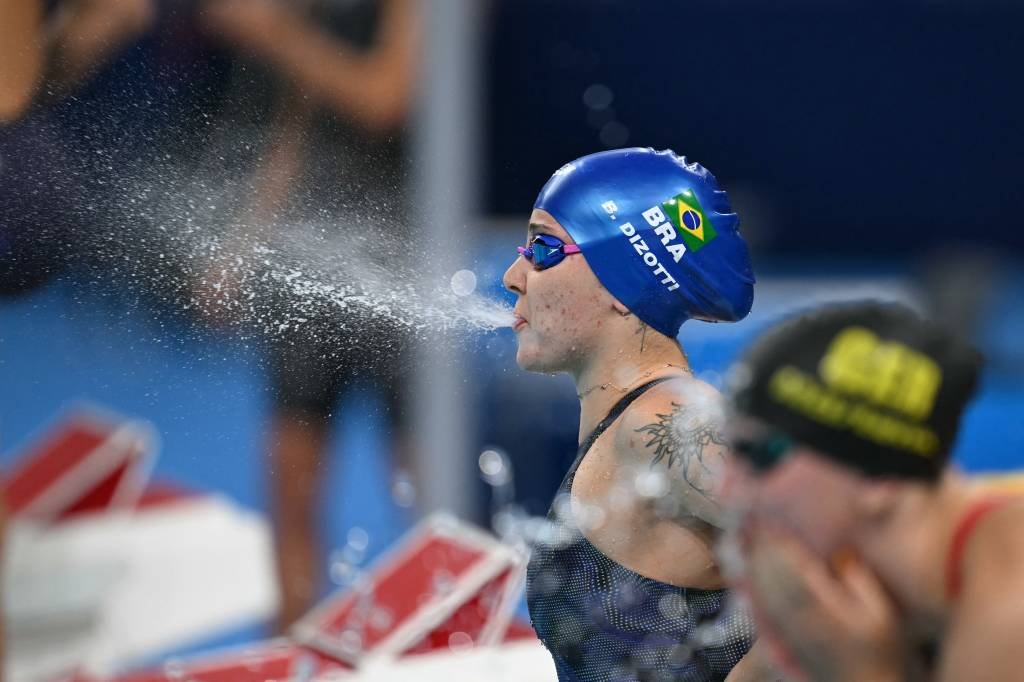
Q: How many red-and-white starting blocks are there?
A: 2